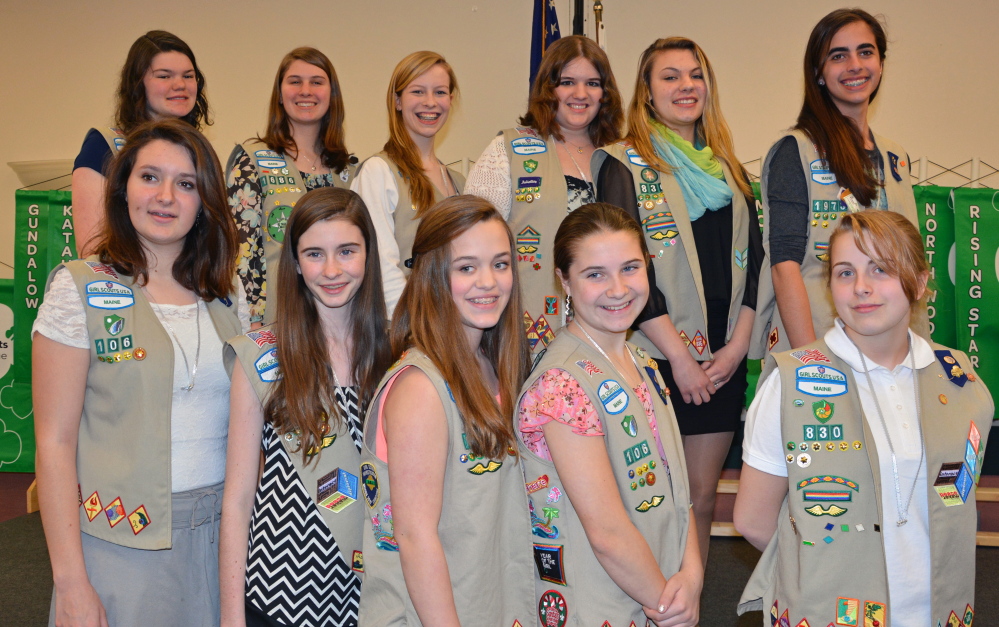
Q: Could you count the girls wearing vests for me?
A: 11